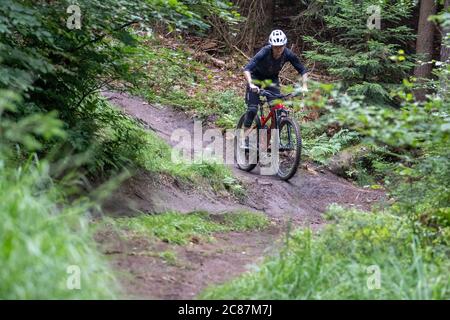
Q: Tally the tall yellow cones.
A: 0